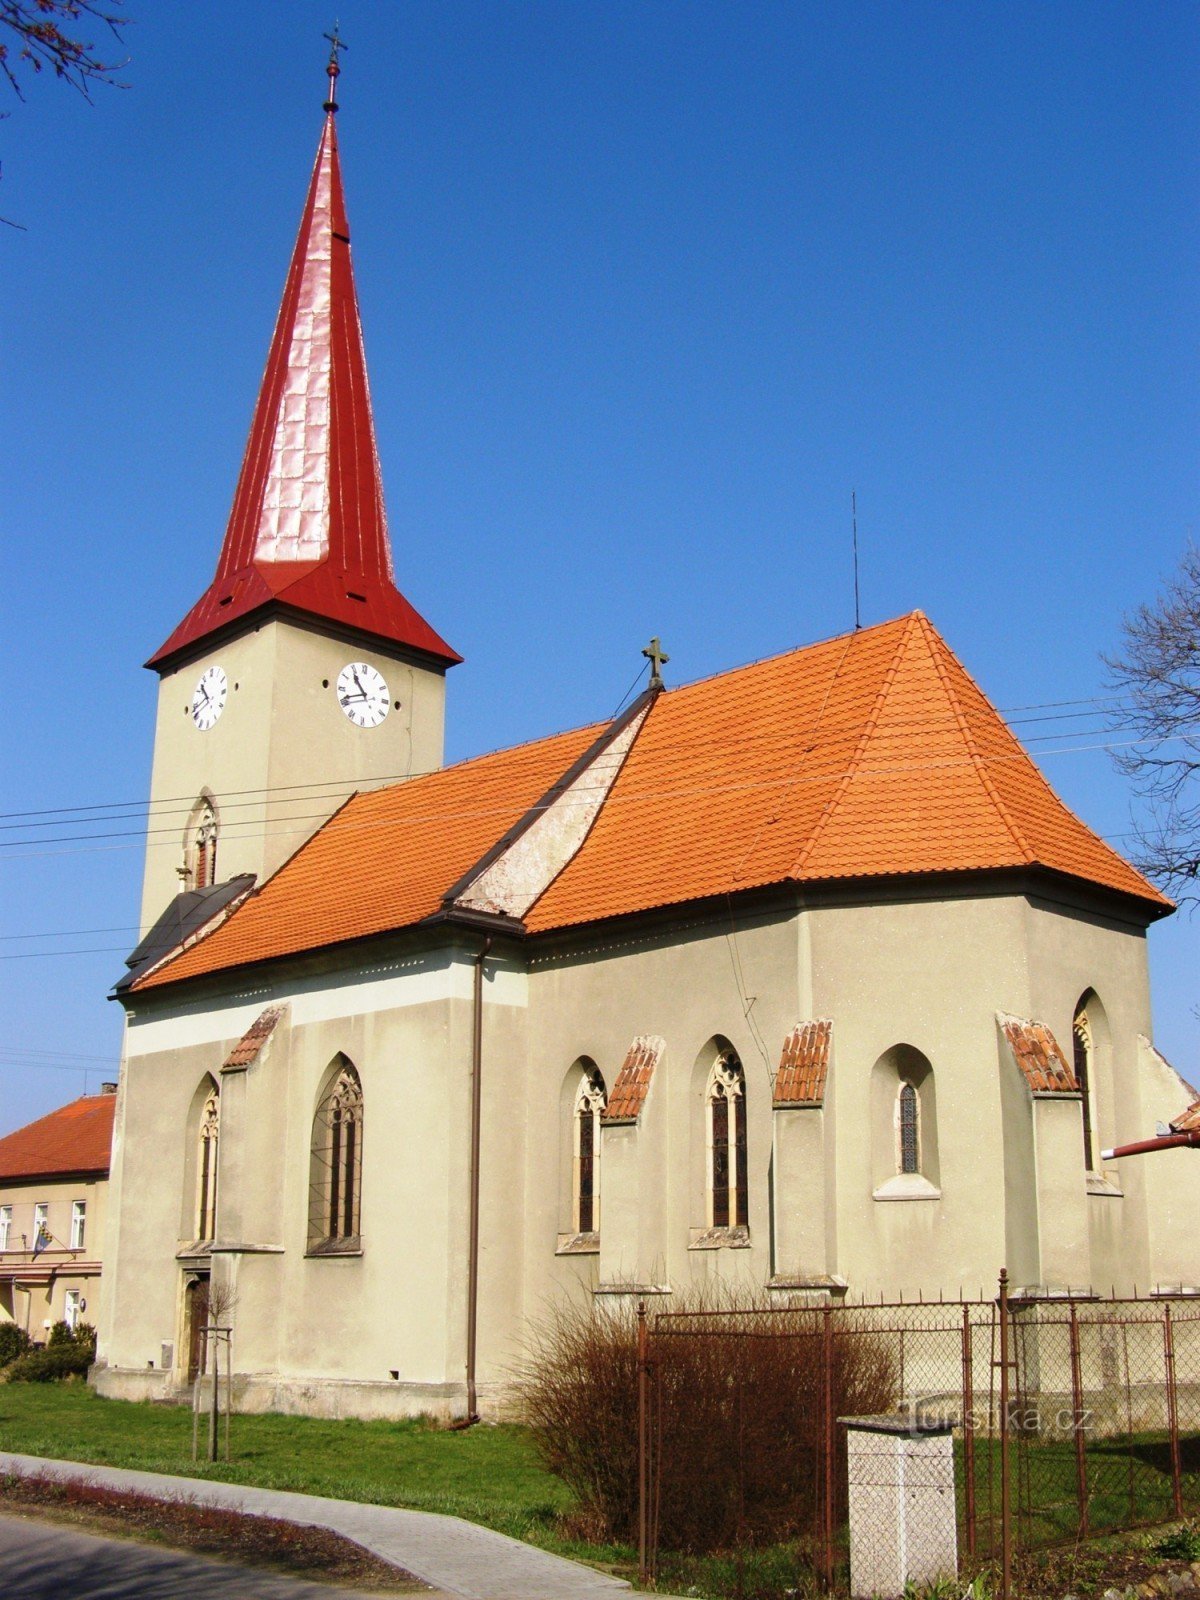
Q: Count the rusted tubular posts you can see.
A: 6